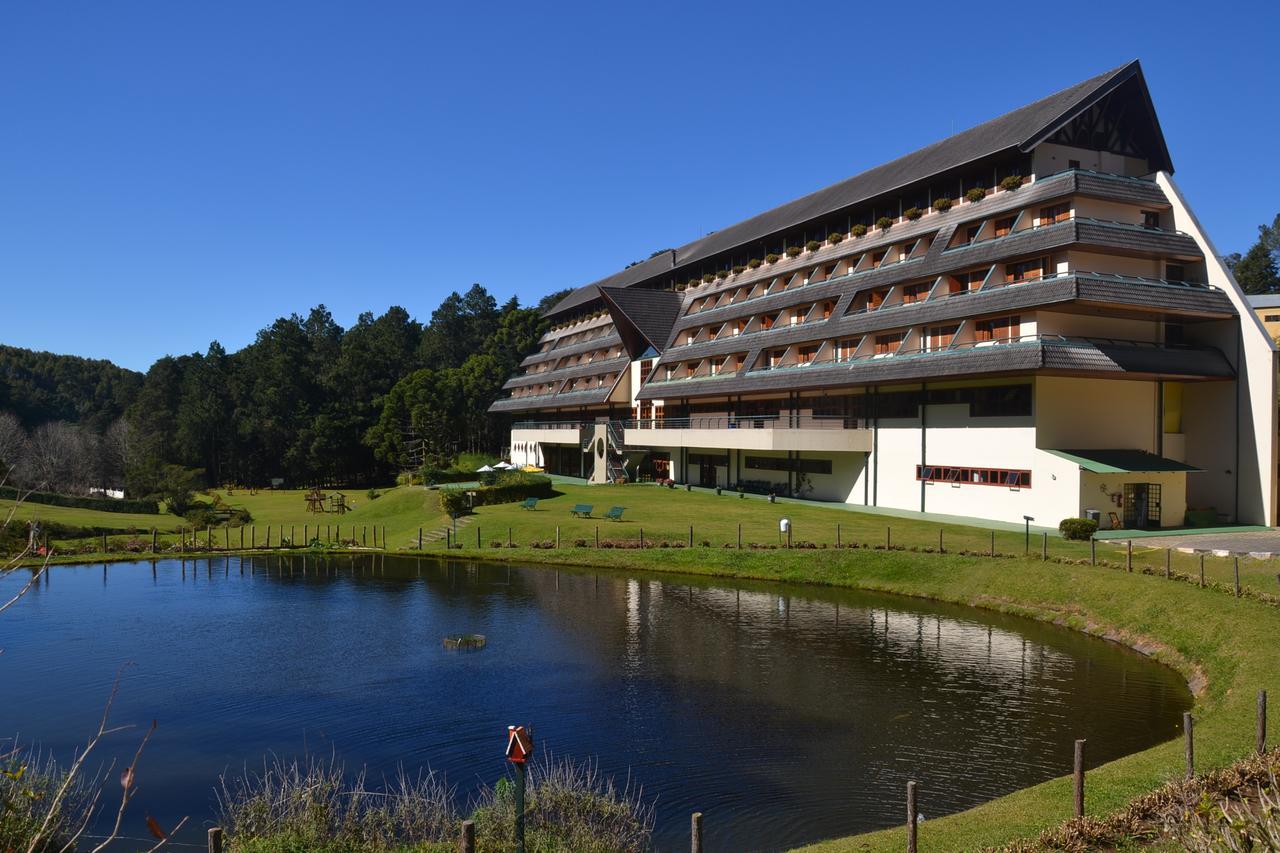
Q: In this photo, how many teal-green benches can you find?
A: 3